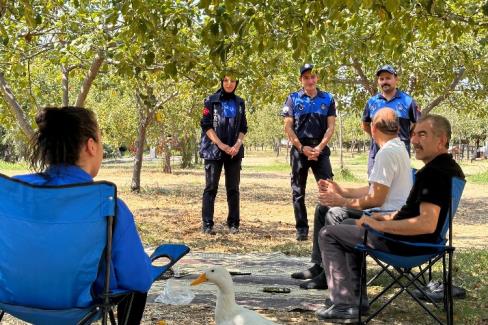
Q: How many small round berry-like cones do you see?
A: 0